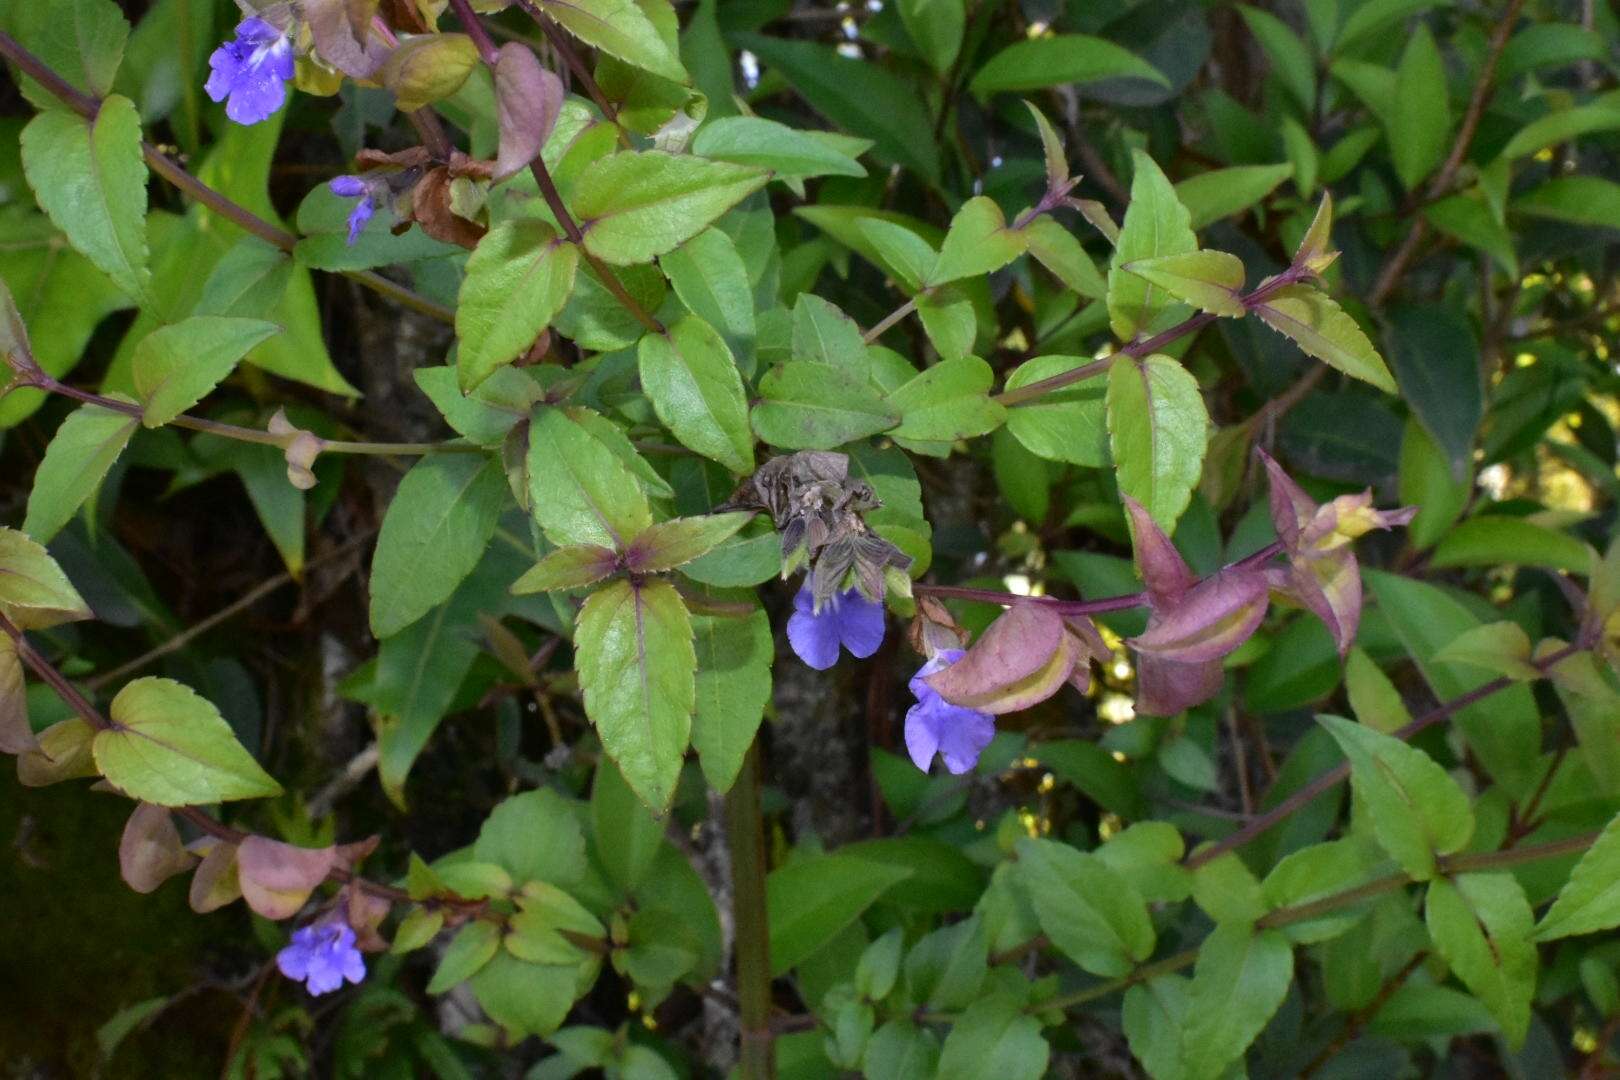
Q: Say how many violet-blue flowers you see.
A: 5